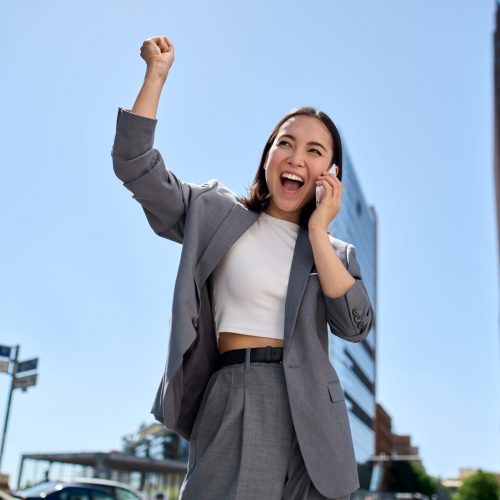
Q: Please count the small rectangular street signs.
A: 4